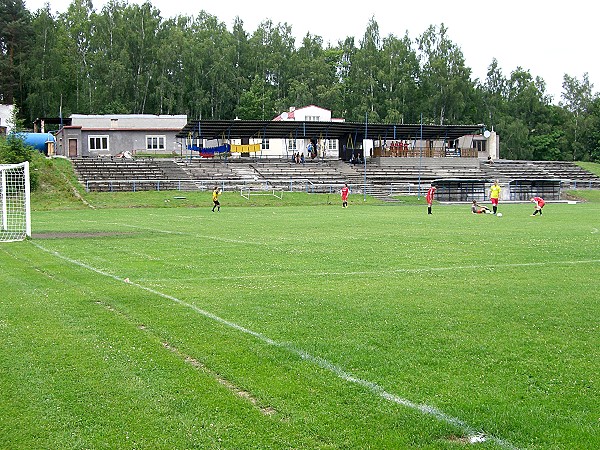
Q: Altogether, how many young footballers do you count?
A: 6